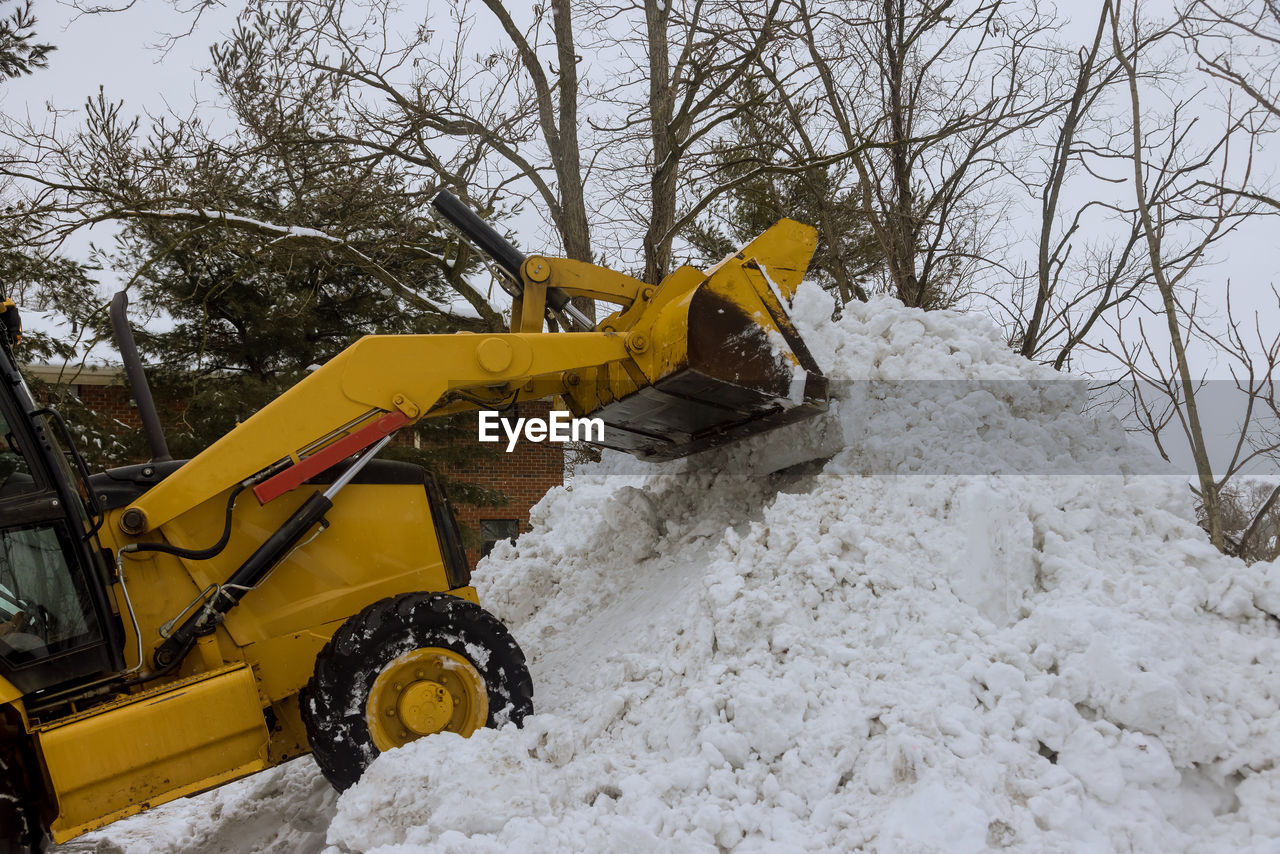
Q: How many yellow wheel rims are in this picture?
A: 1